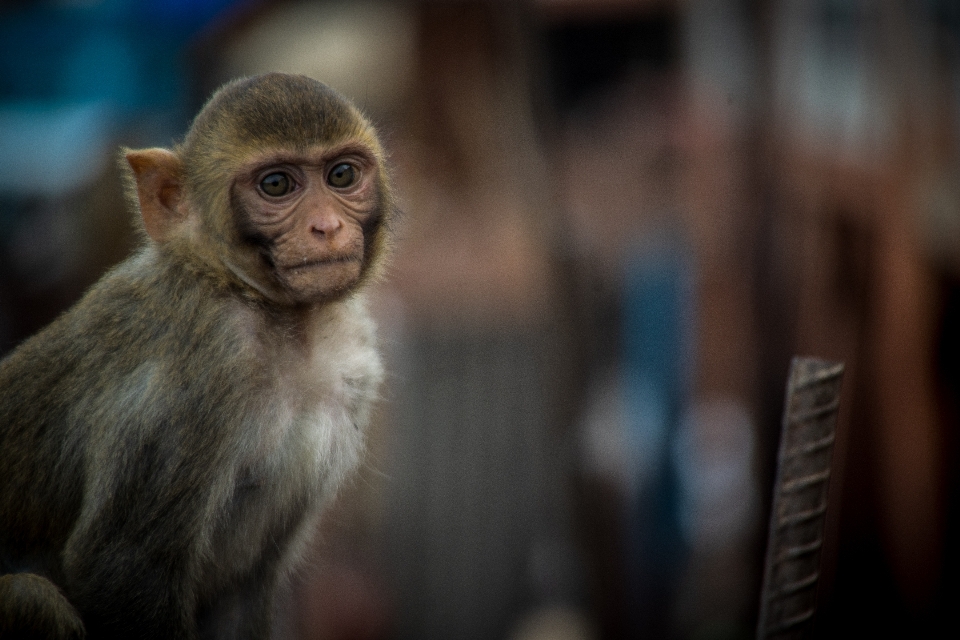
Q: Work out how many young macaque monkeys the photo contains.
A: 1